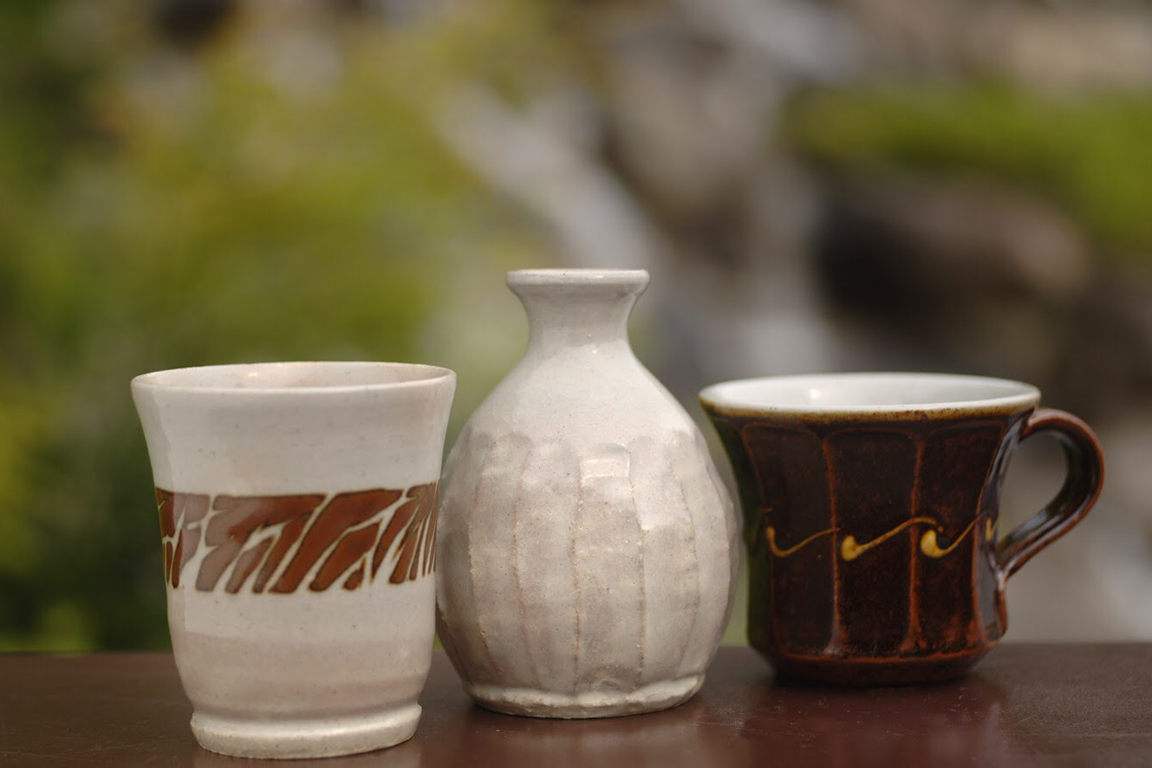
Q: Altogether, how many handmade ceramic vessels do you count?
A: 3